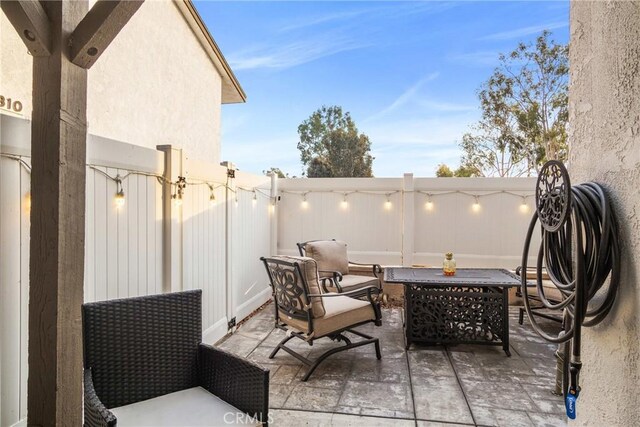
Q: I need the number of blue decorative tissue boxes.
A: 0